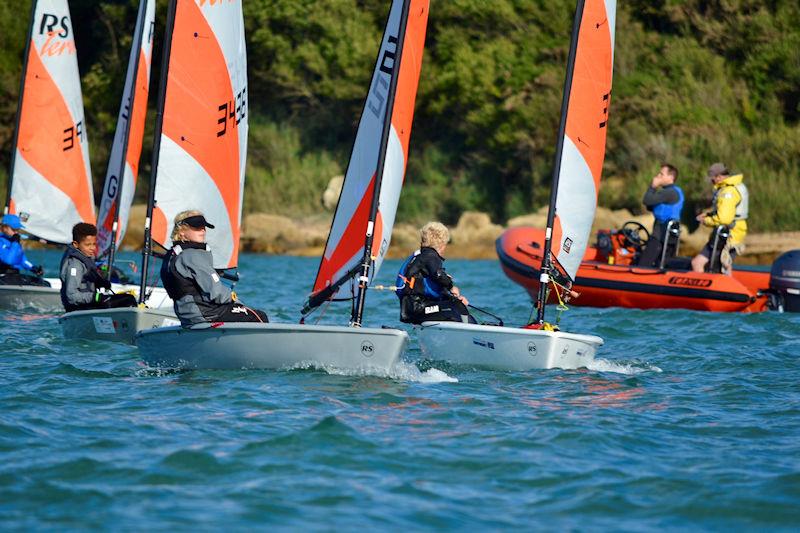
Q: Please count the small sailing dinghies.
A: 5